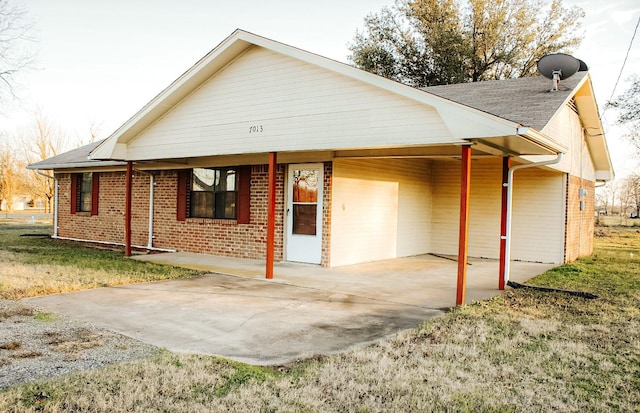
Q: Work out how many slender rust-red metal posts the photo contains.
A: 4